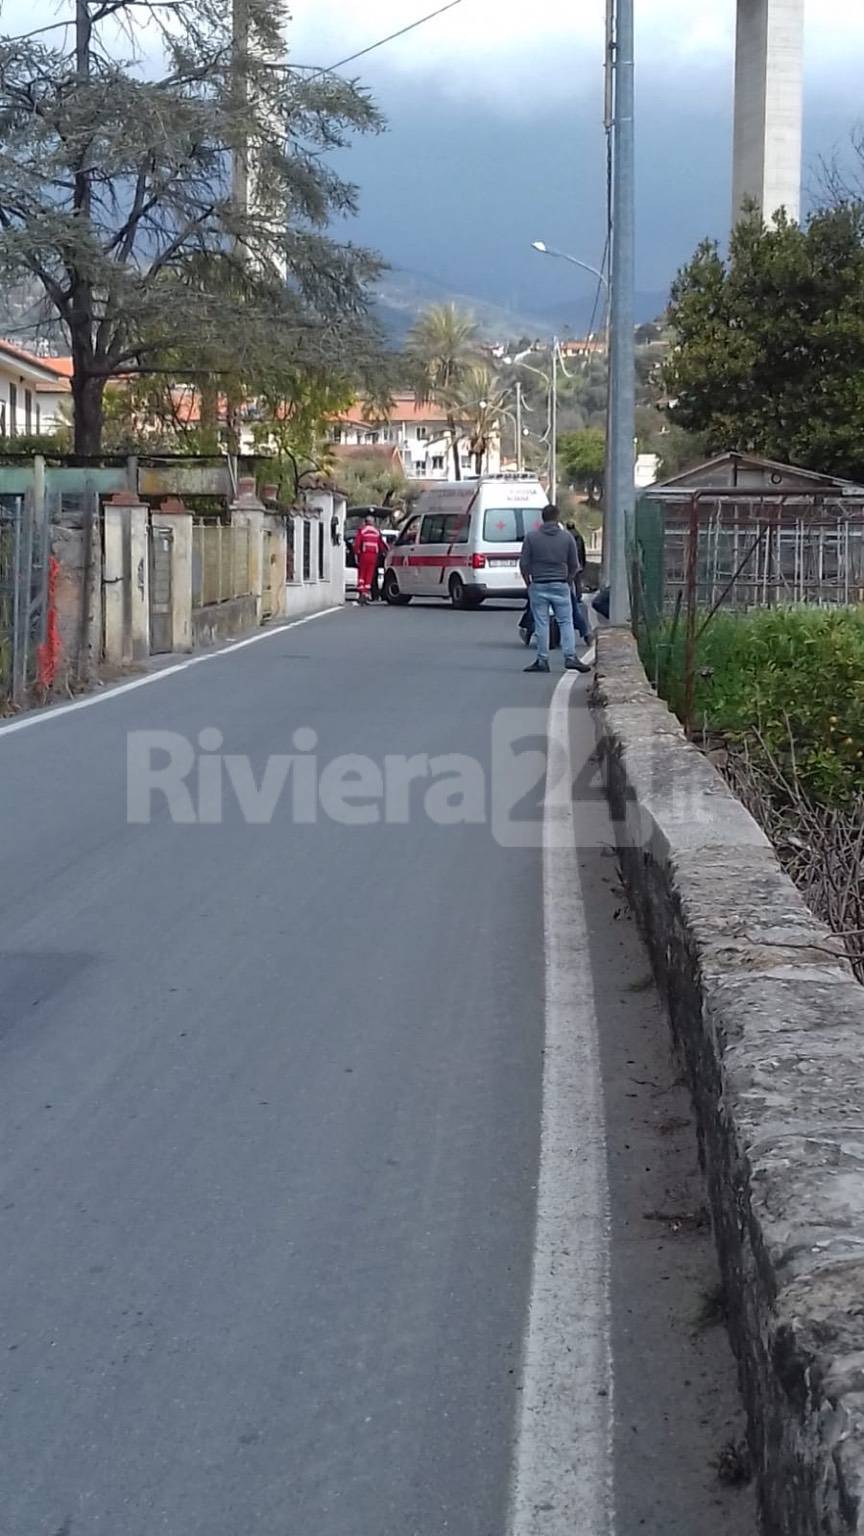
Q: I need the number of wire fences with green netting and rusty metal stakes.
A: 1